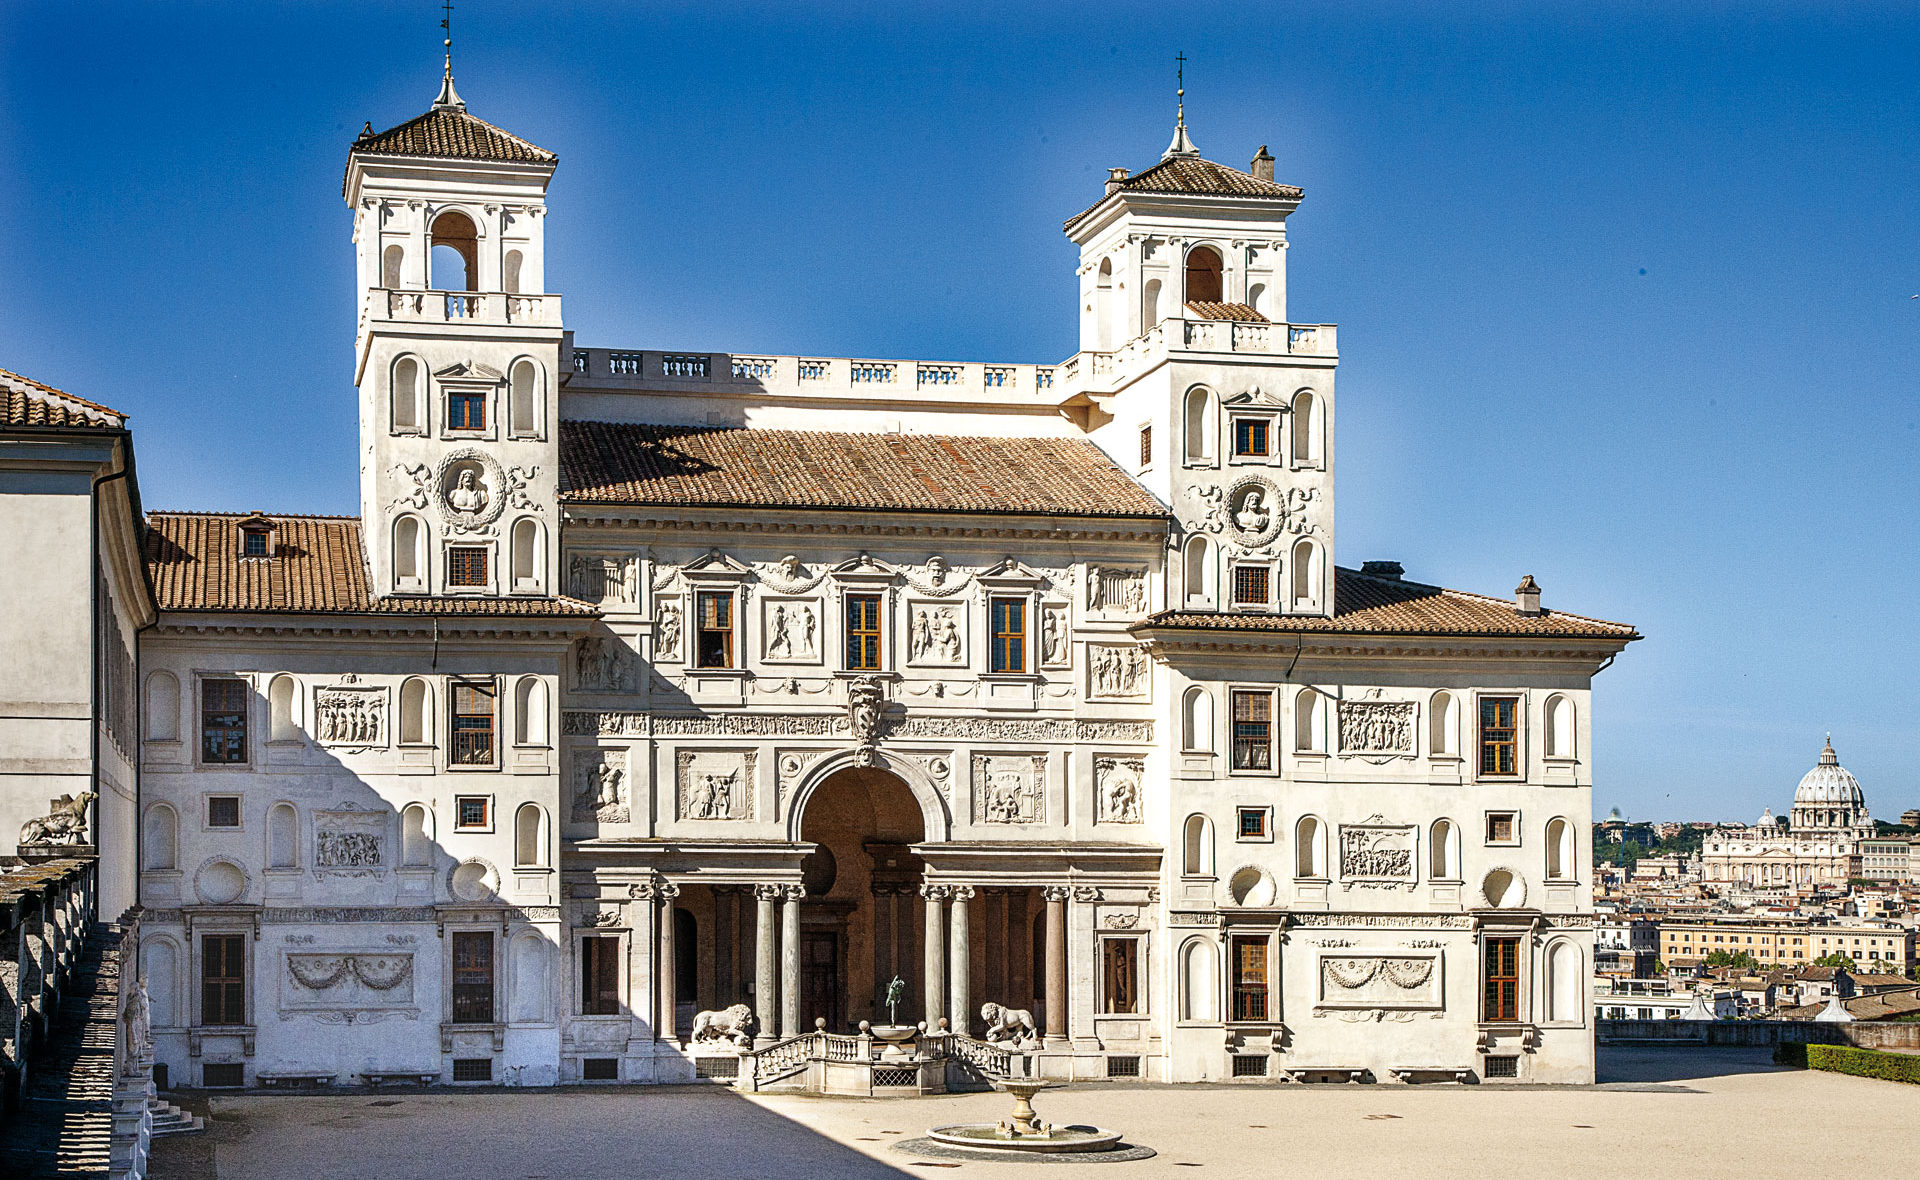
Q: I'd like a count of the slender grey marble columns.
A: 4